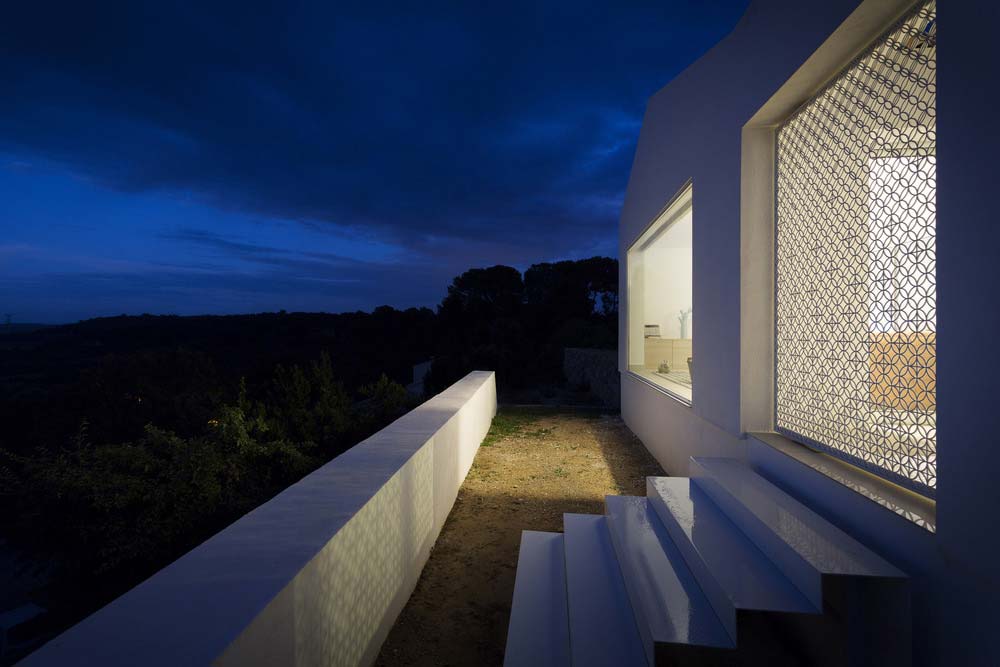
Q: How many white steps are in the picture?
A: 5